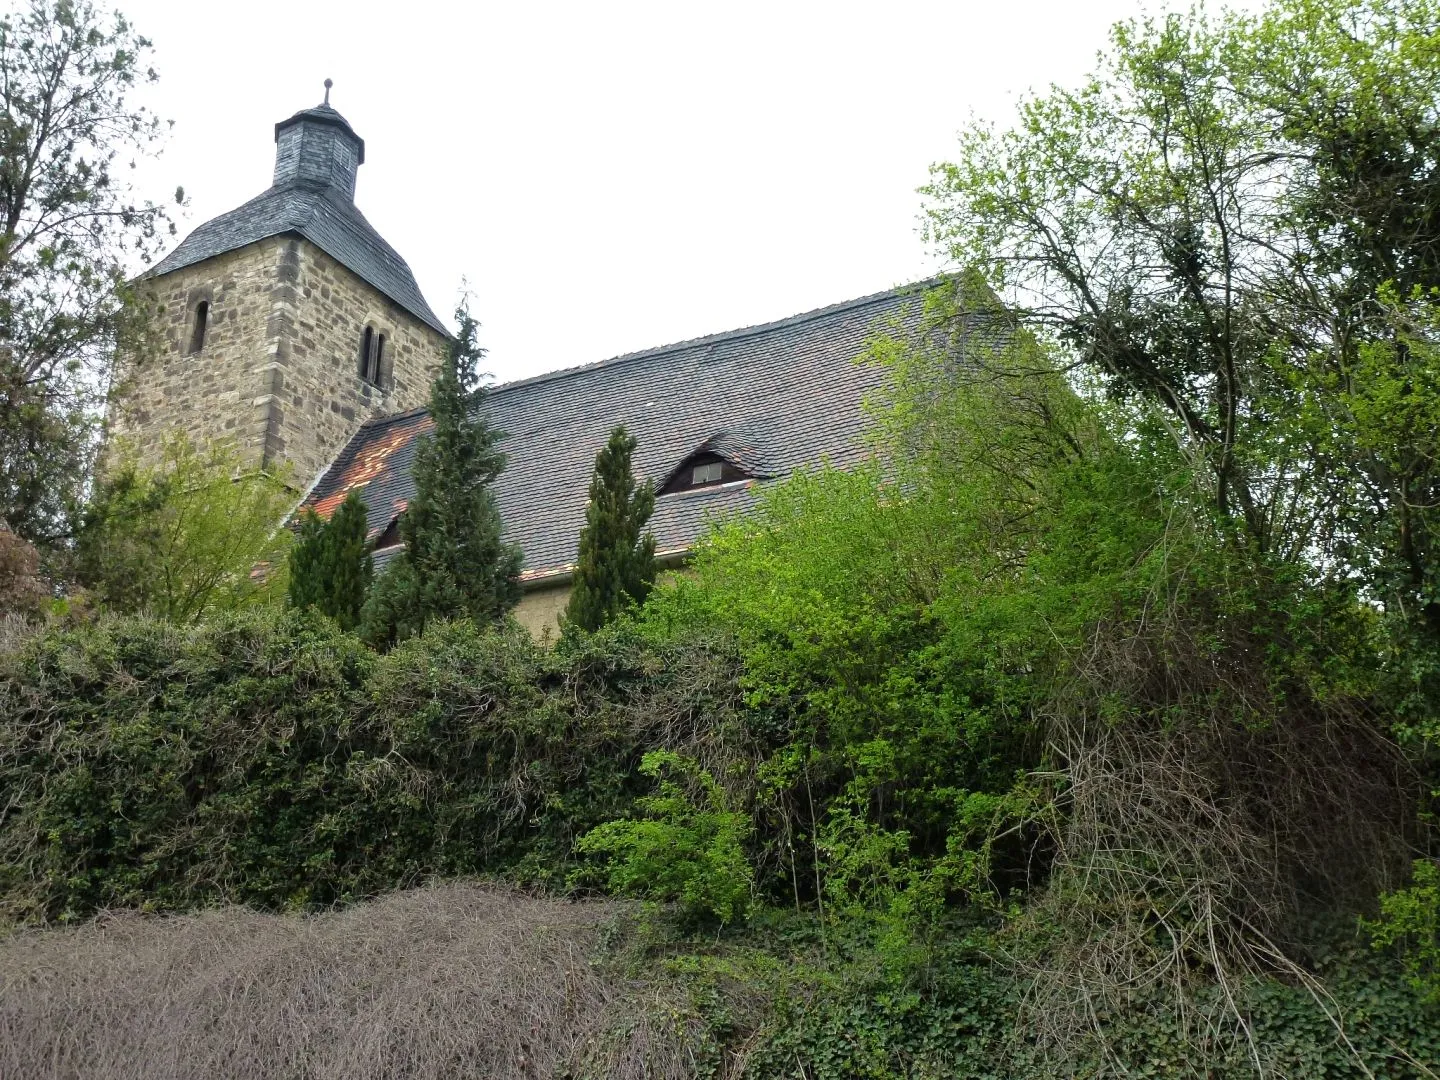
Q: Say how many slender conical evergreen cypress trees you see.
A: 3